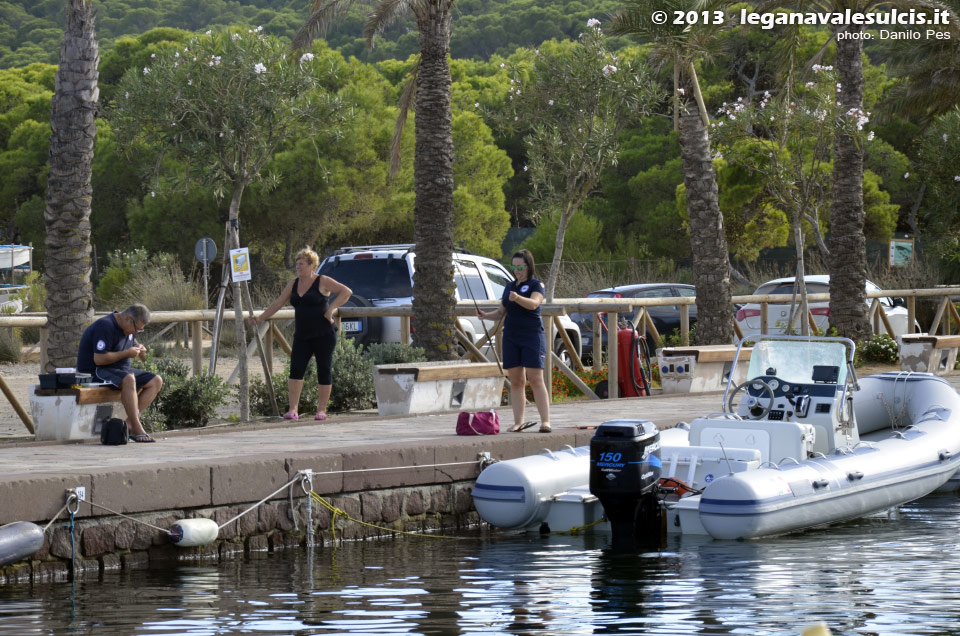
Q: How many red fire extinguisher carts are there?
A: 1